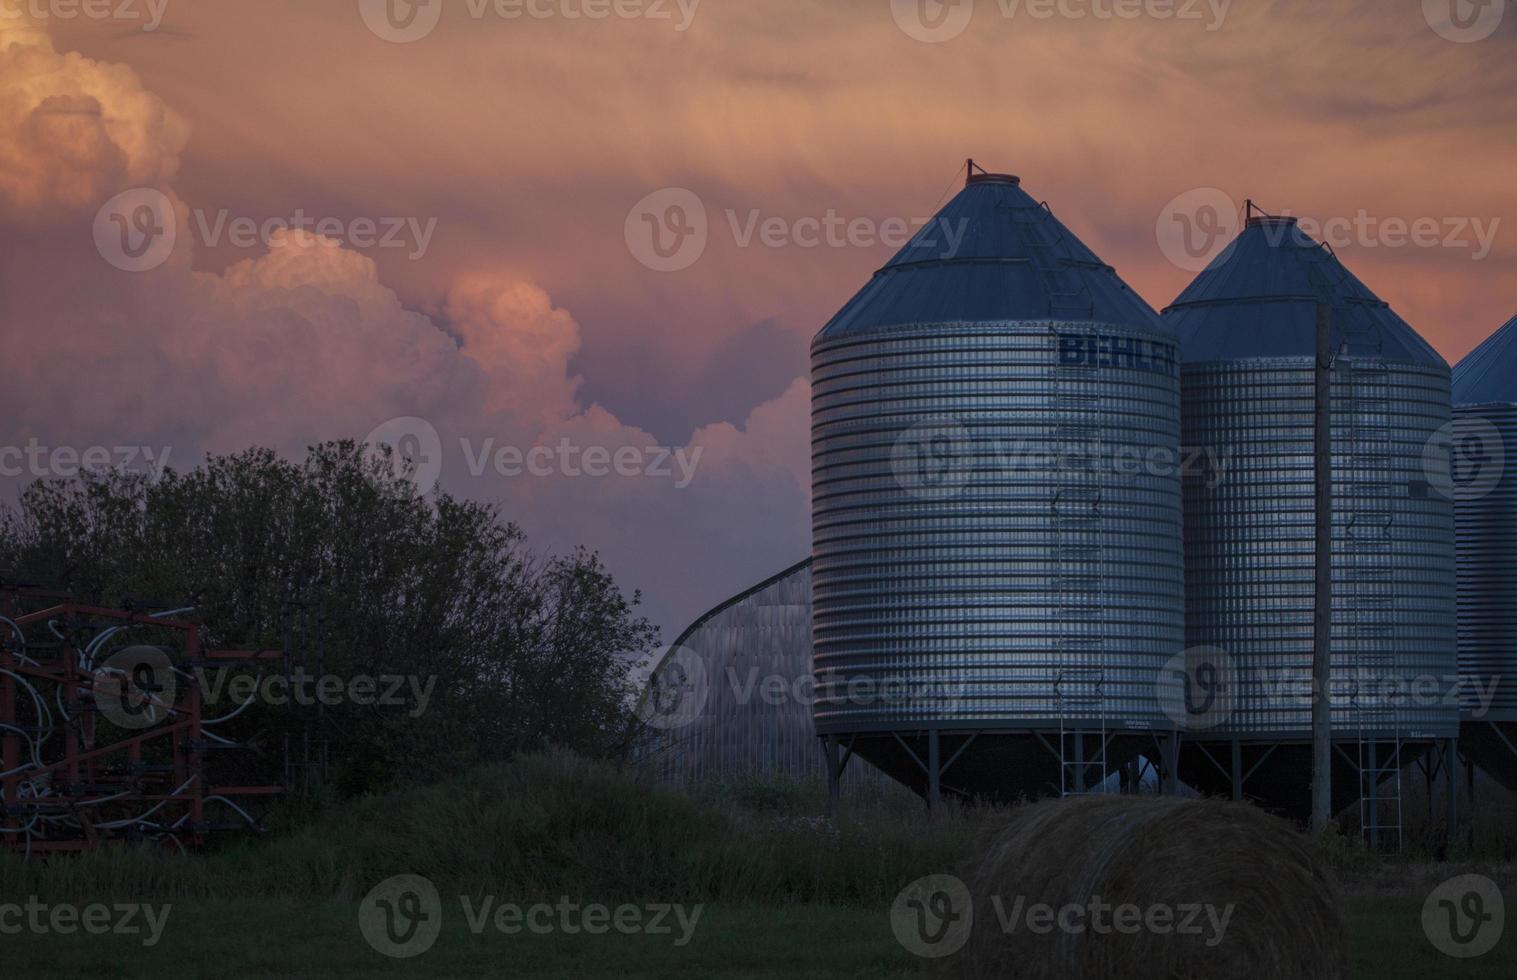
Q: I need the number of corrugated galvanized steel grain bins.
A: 3